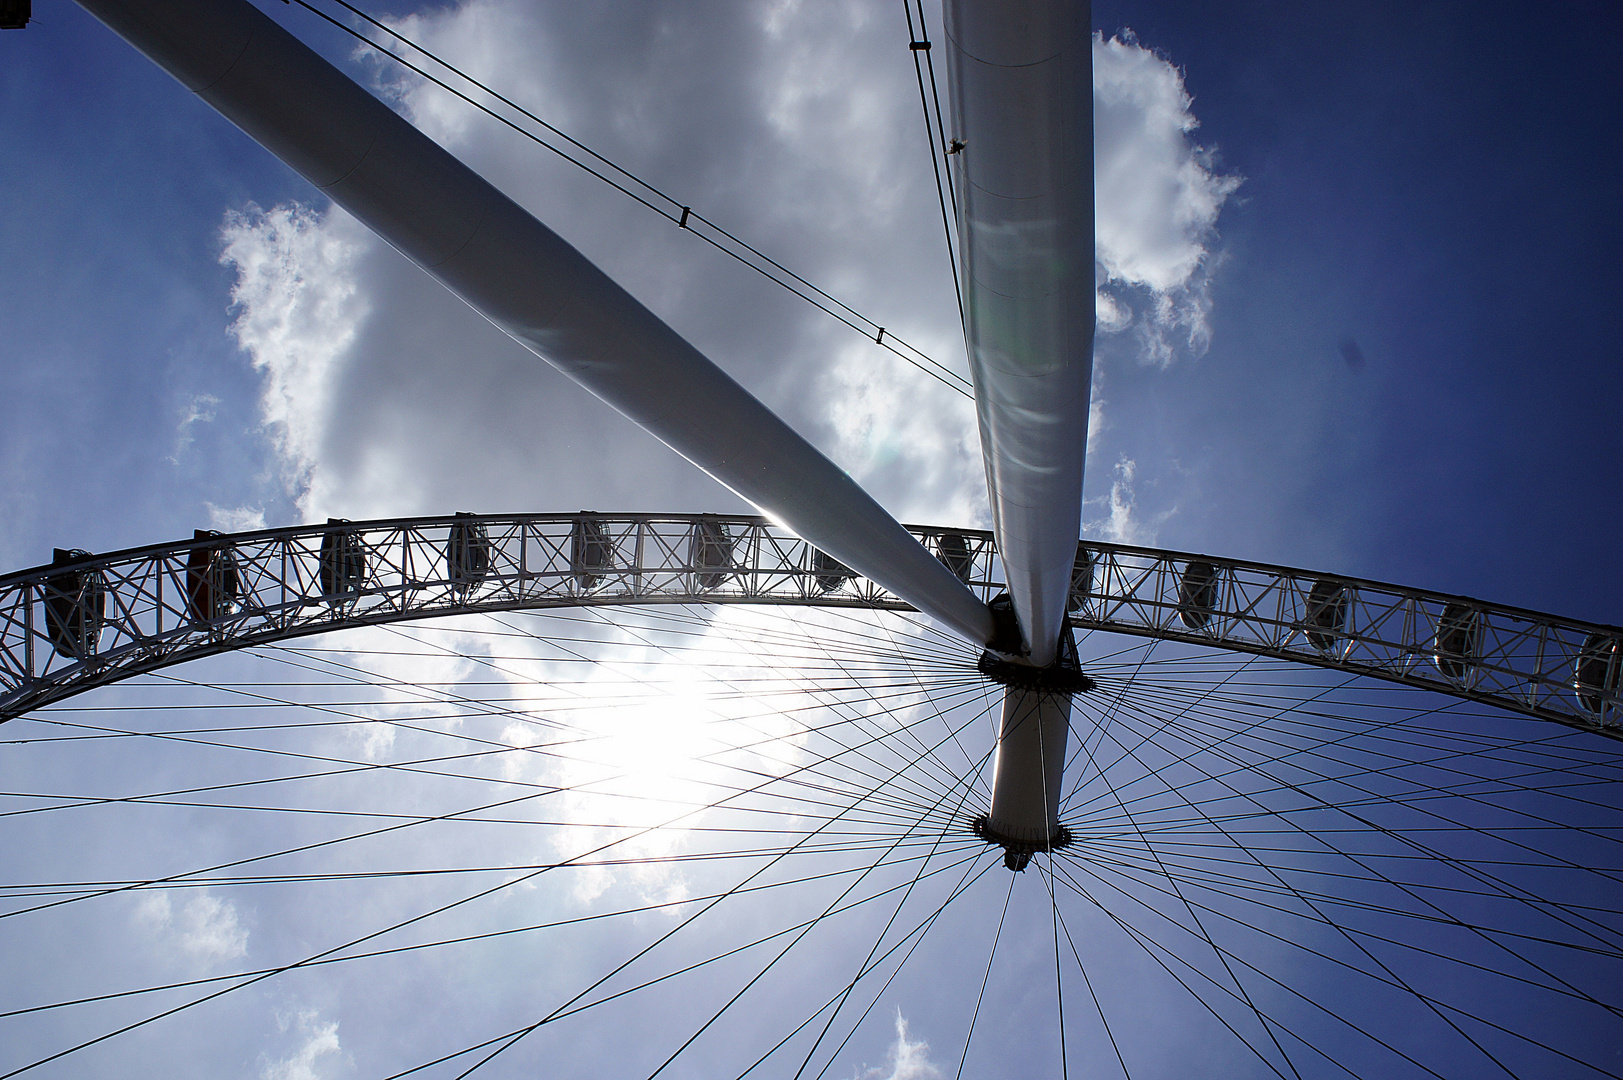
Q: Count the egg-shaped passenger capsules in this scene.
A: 13